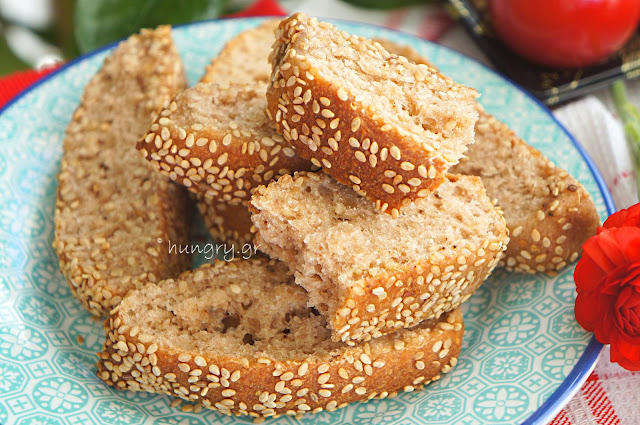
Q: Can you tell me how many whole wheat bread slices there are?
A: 7